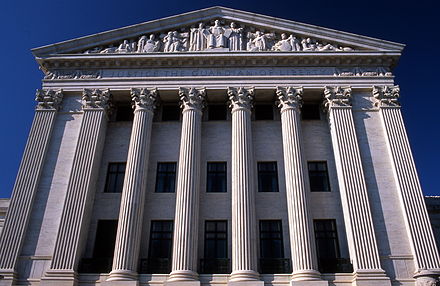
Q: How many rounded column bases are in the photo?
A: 4